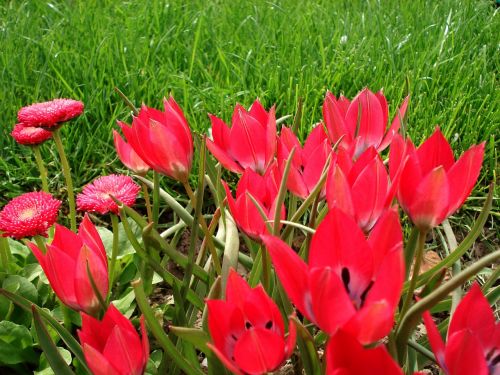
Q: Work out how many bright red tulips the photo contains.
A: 14